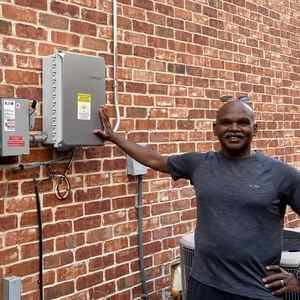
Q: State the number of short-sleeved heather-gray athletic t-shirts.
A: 1